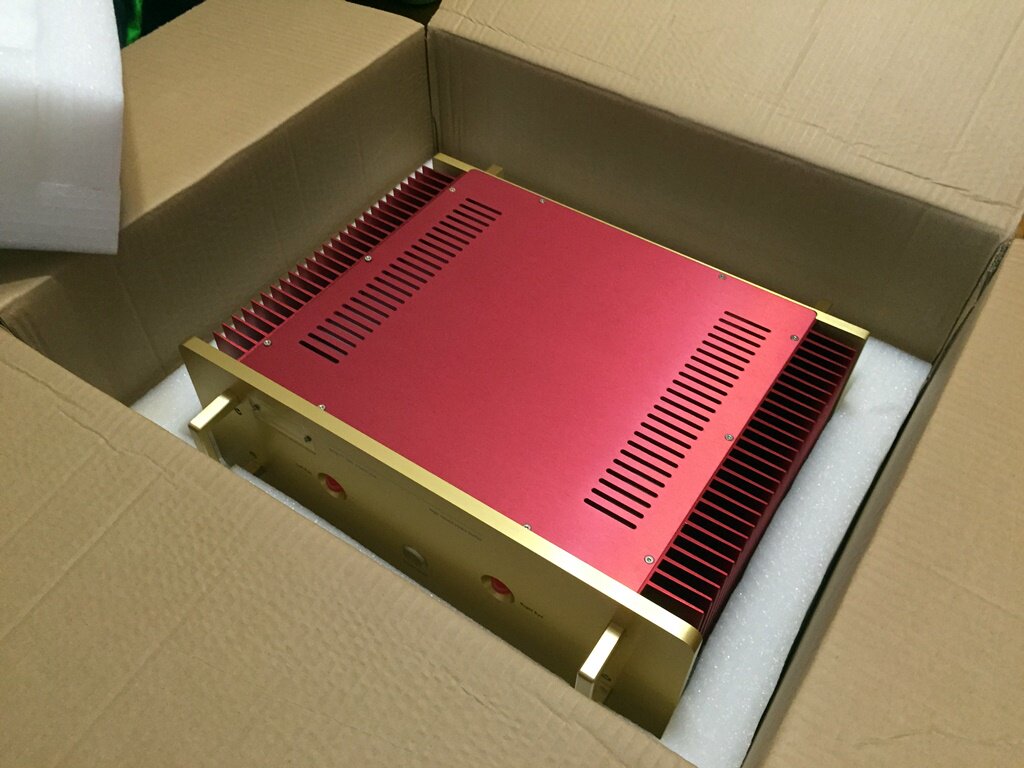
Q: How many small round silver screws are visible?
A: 10